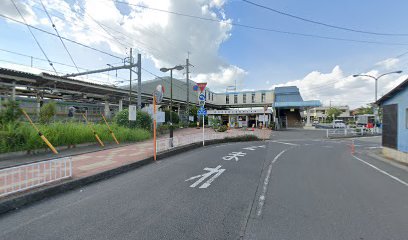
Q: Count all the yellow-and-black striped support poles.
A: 3